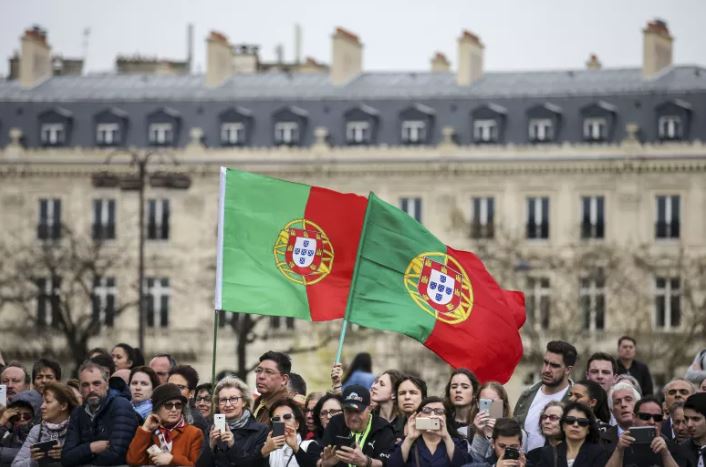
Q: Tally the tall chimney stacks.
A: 5